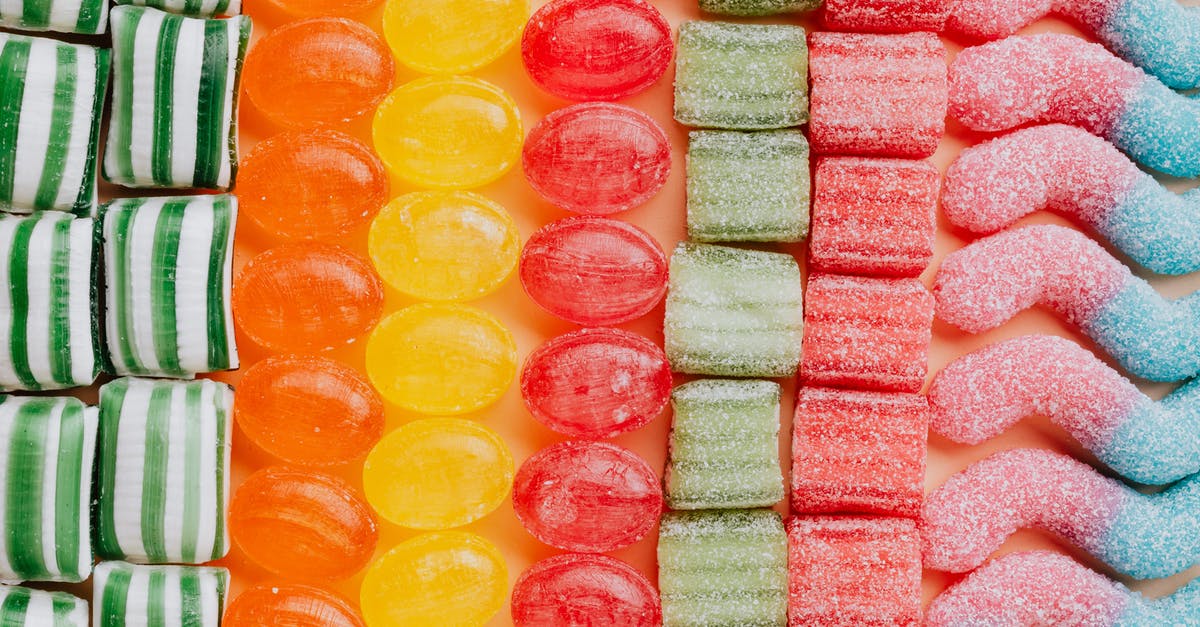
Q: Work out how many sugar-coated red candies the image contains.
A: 6